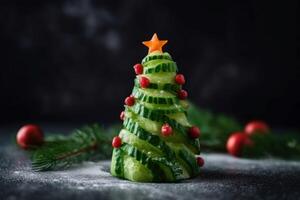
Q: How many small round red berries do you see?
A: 10